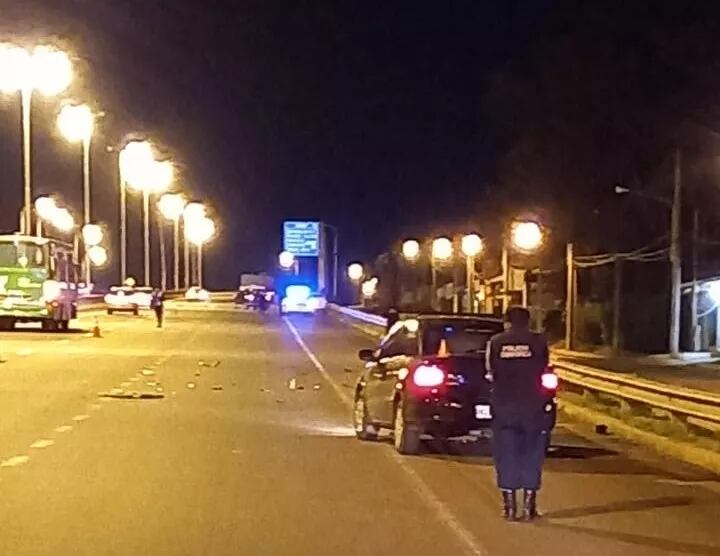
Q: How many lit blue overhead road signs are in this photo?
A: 1